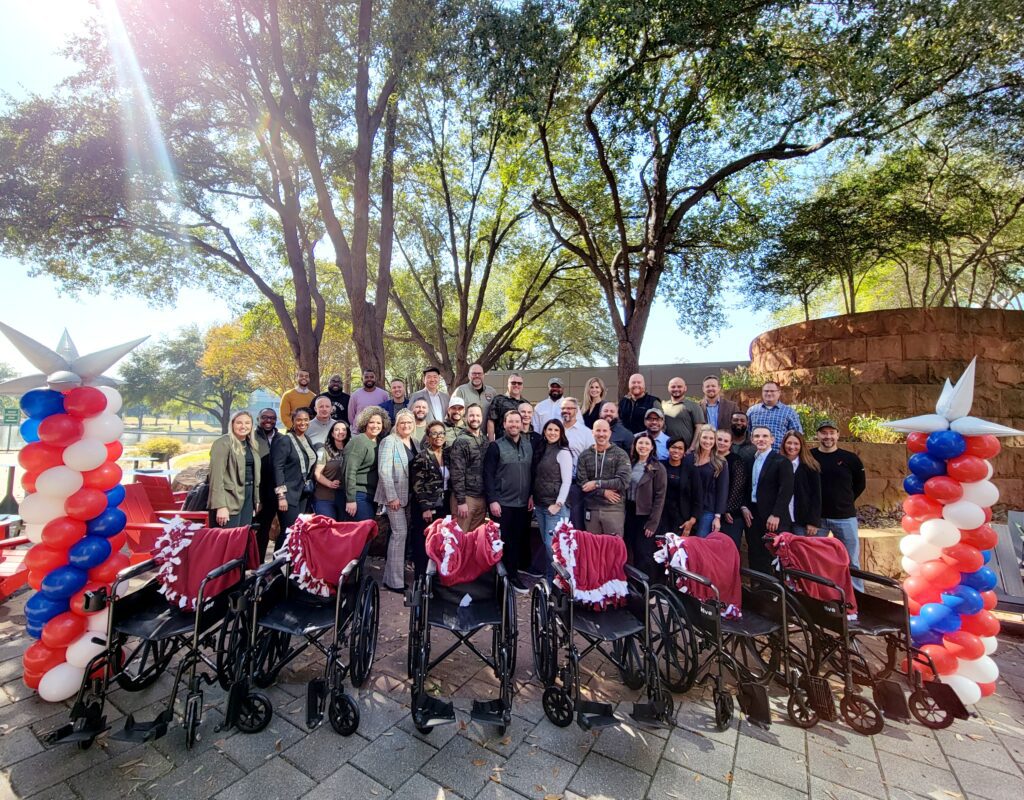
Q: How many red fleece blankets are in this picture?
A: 6